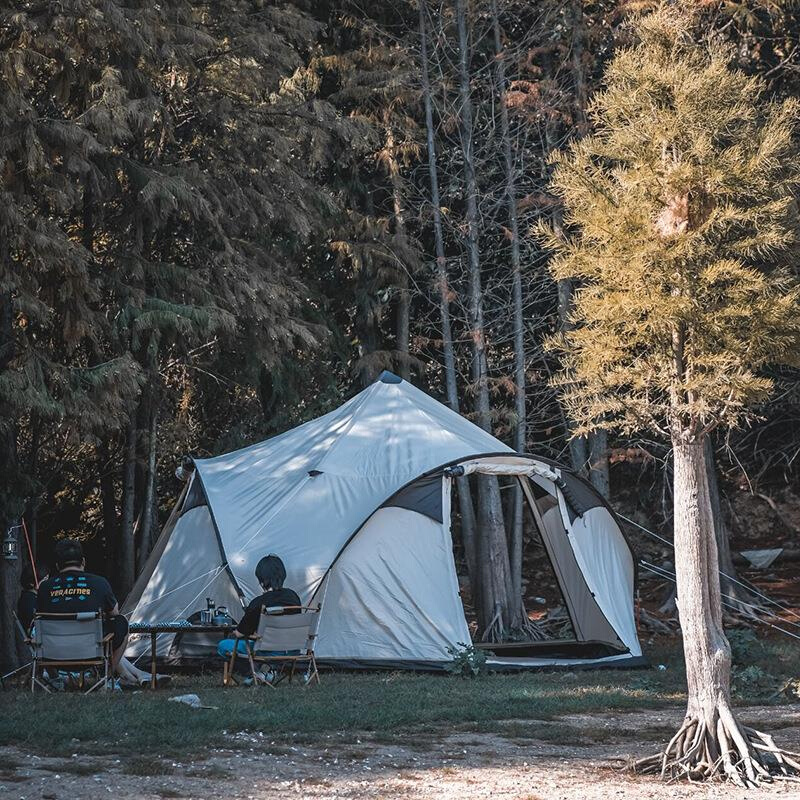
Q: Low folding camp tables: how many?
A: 1